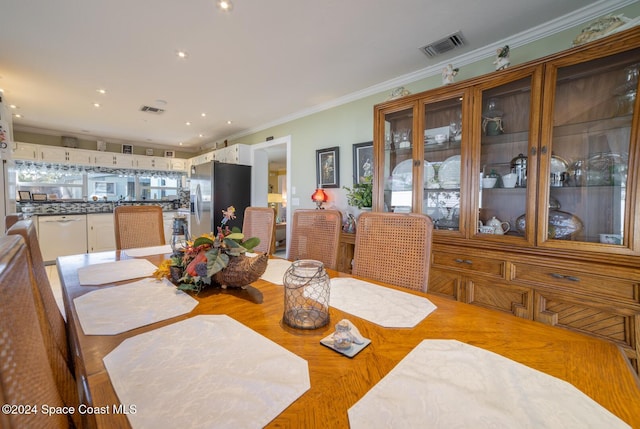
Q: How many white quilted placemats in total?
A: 8